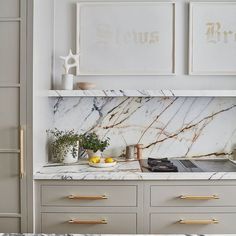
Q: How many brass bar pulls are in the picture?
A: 5